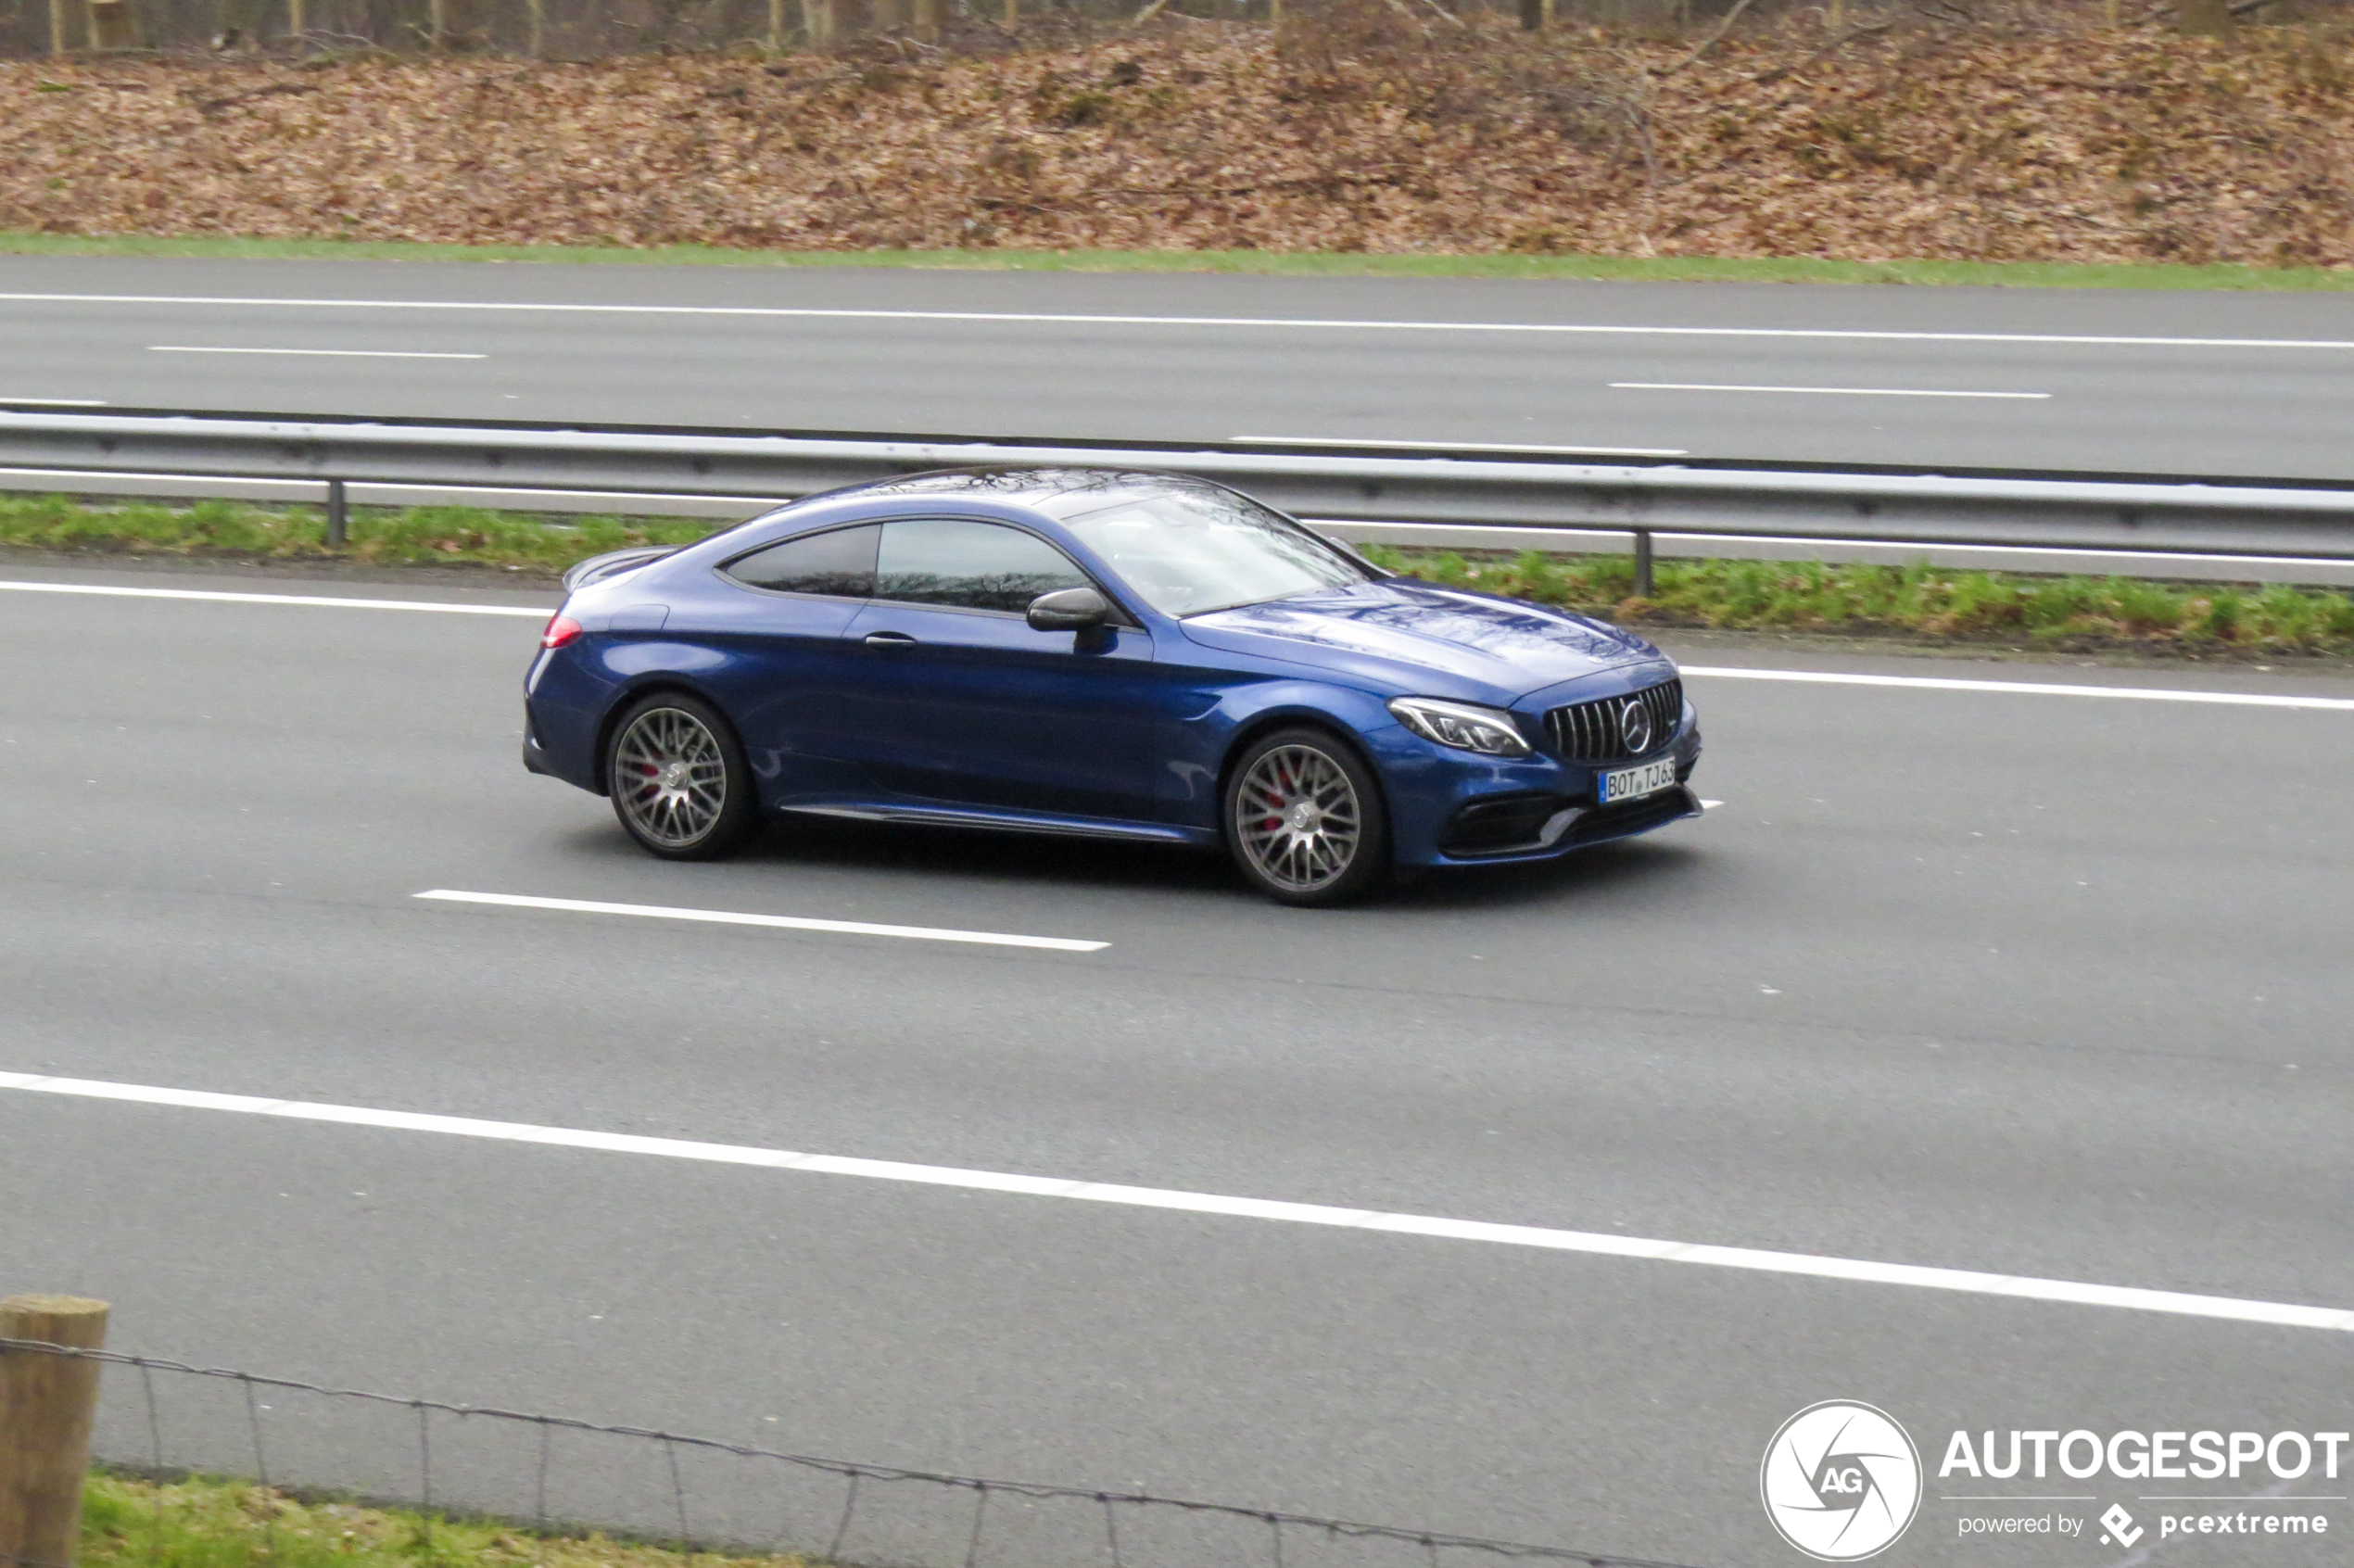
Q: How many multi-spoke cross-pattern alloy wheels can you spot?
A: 2